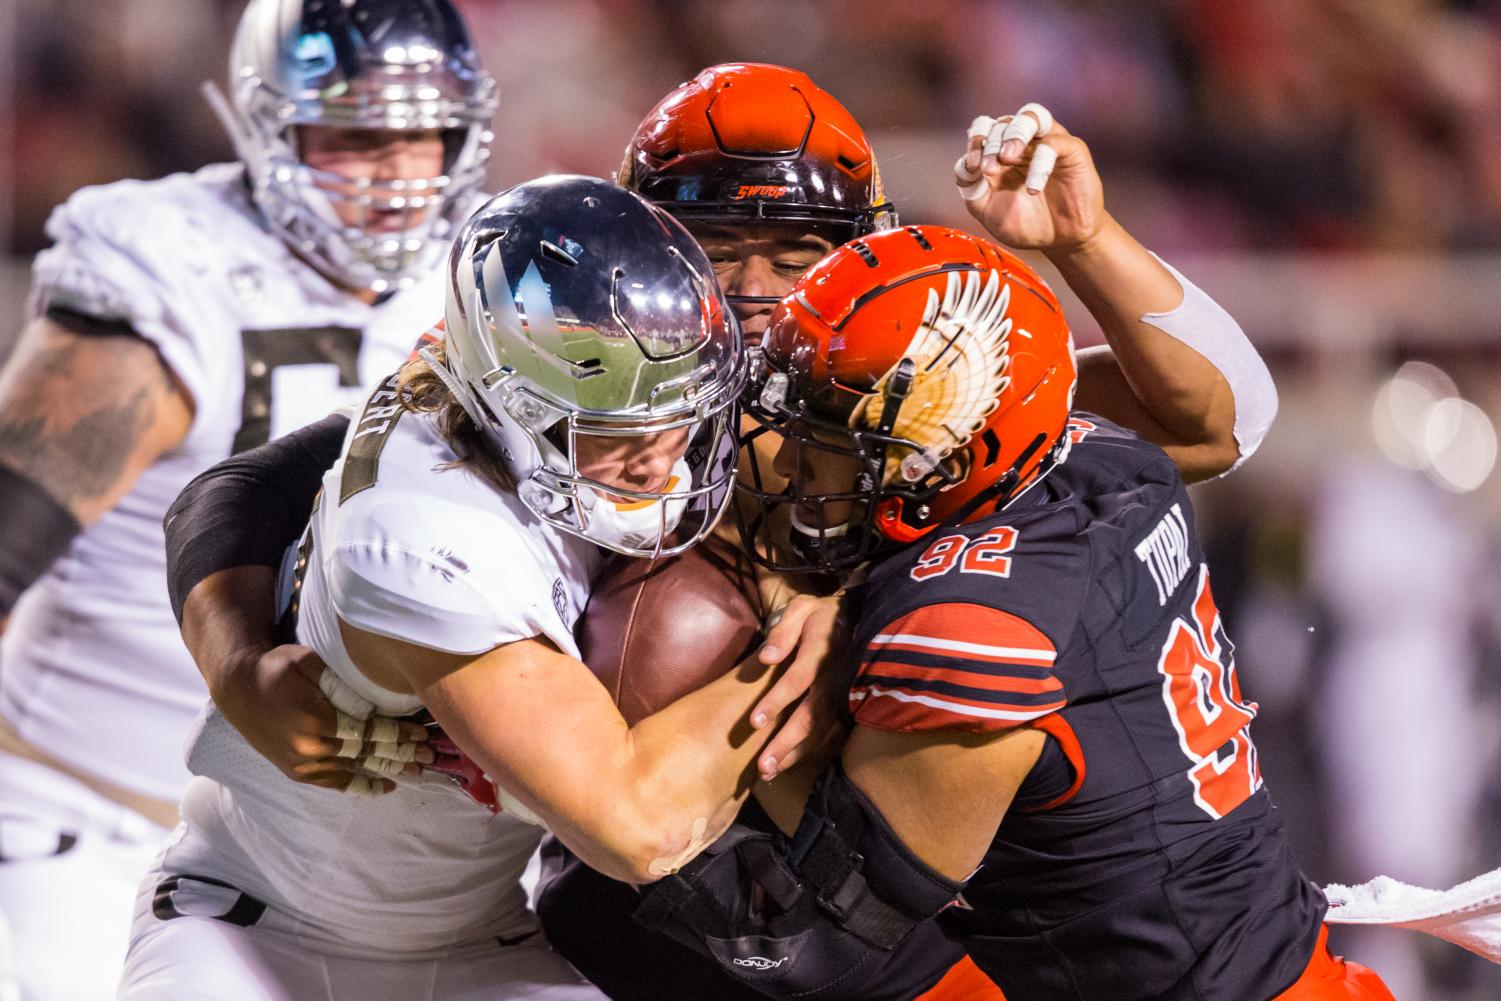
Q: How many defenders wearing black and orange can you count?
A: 2